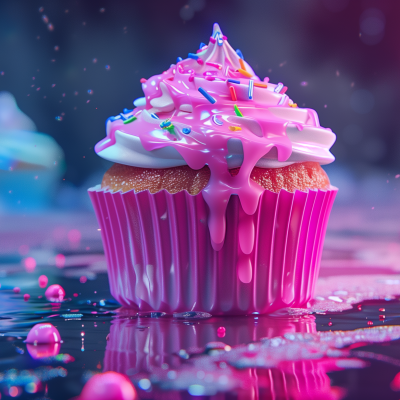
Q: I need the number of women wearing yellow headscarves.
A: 0